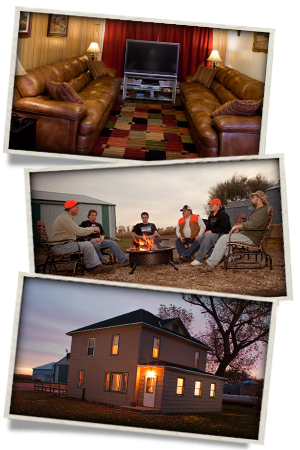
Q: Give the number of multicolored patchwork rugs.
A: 1